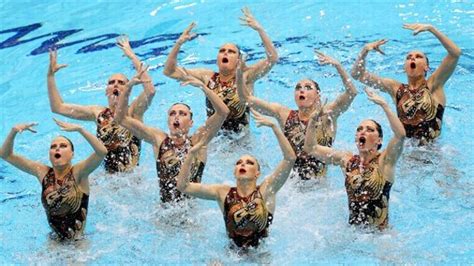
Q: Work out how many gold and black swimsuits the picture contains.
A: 8